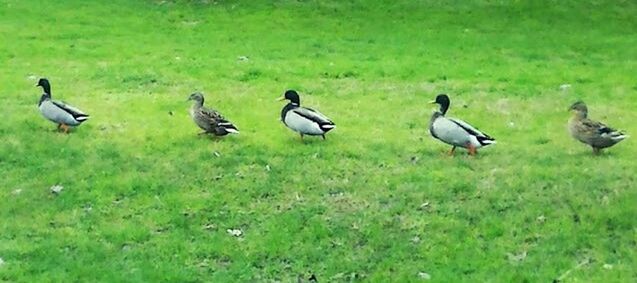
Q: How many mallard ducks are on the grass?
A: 5